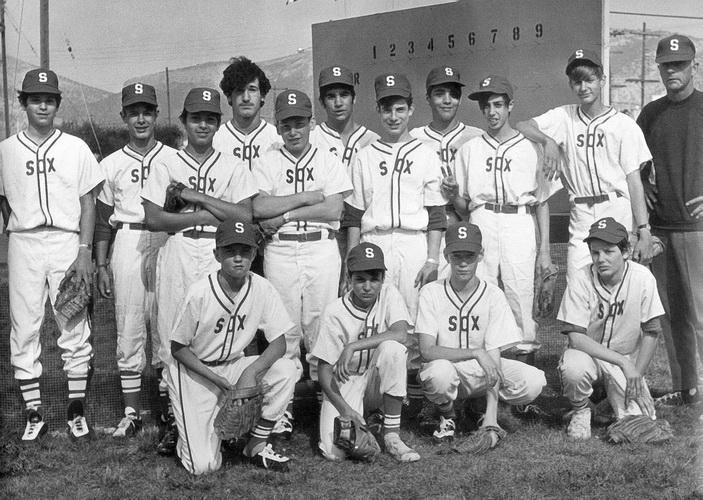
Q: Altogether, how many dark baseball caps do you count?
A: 14